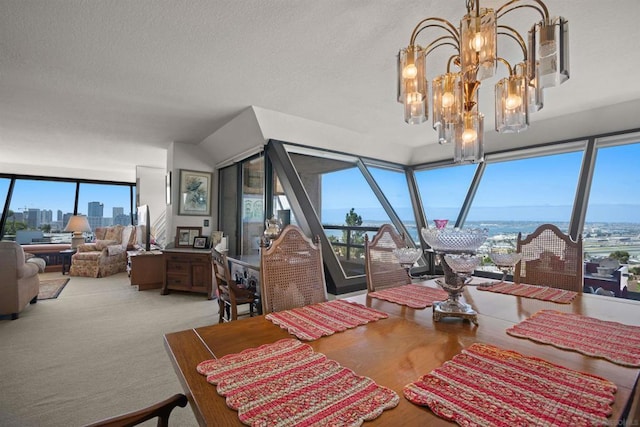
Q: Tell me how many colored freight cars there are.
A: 0